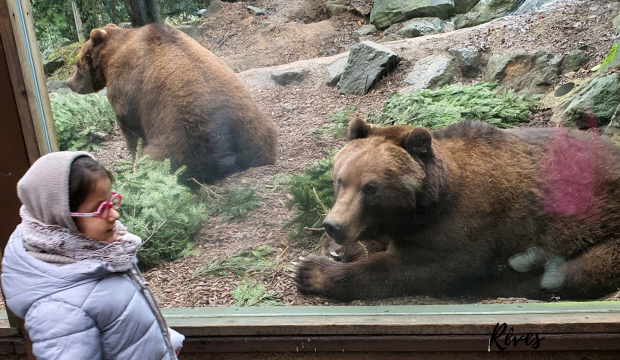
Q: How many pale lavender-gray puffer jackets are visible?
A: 1